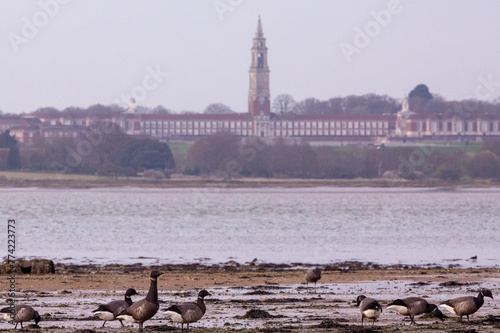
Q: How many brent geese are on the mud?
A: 8